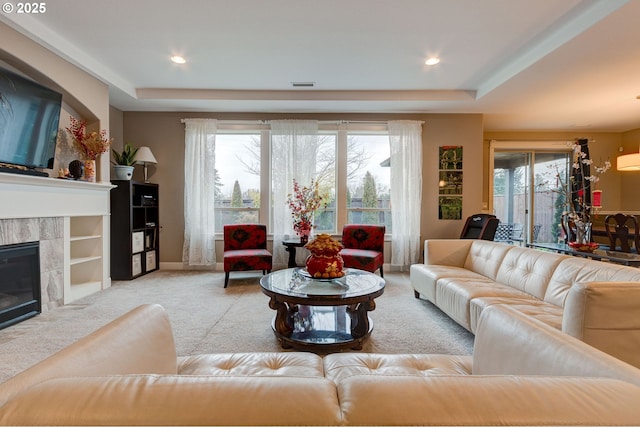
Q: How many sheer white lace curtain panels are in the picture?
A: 3